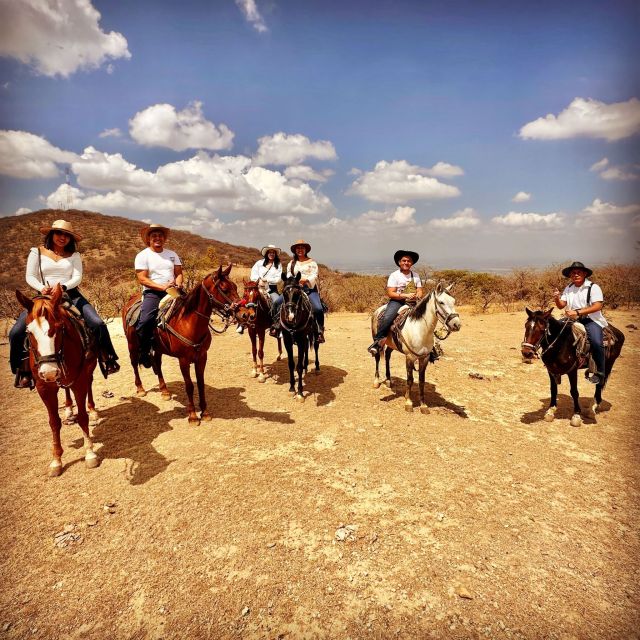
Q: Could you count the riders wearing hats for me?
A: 6